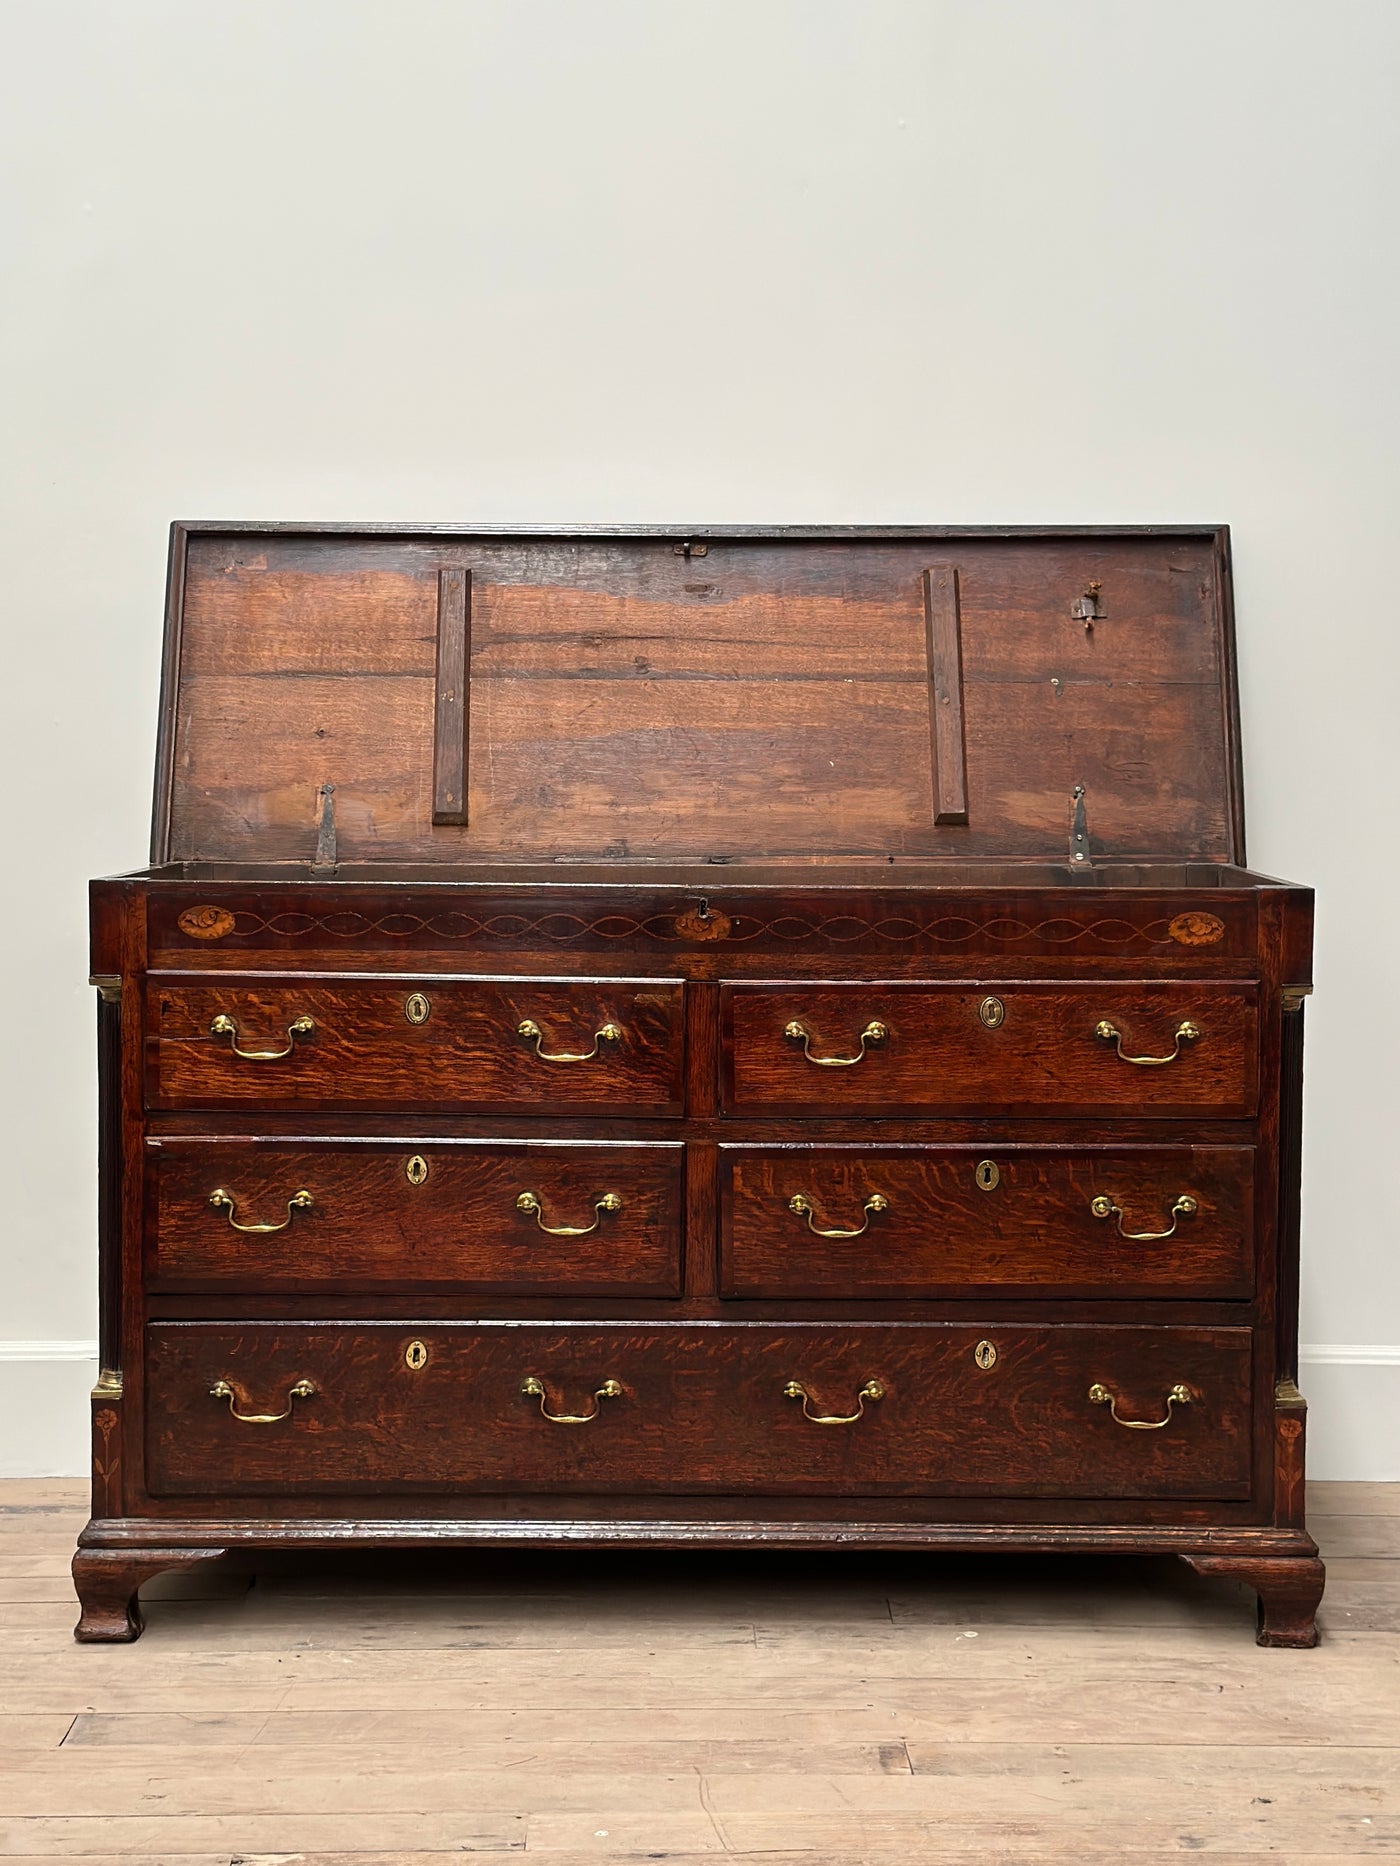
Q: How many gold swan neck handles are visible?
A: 12